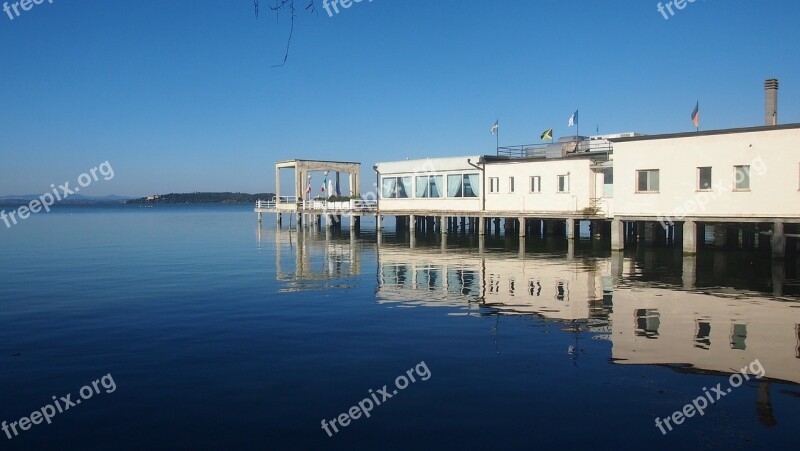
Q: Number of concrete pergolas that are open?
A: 1